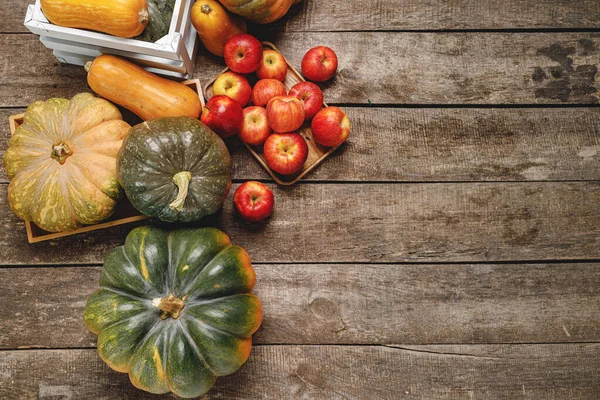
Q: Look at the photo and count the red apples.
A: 12